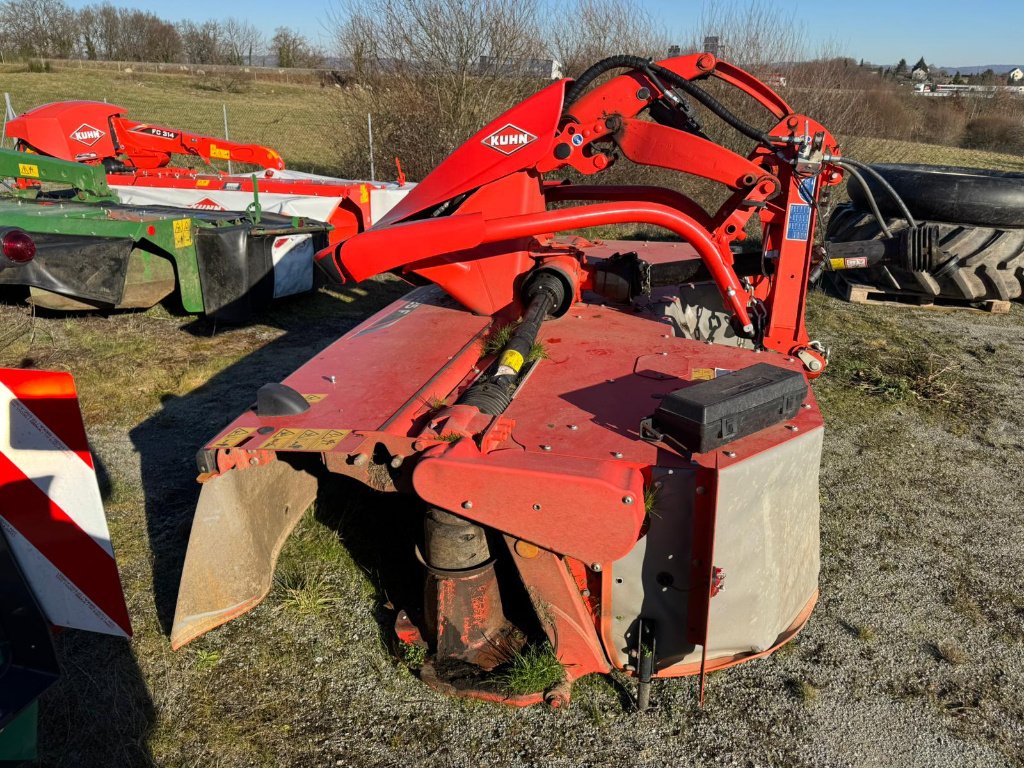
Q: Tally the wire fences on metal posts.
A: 1